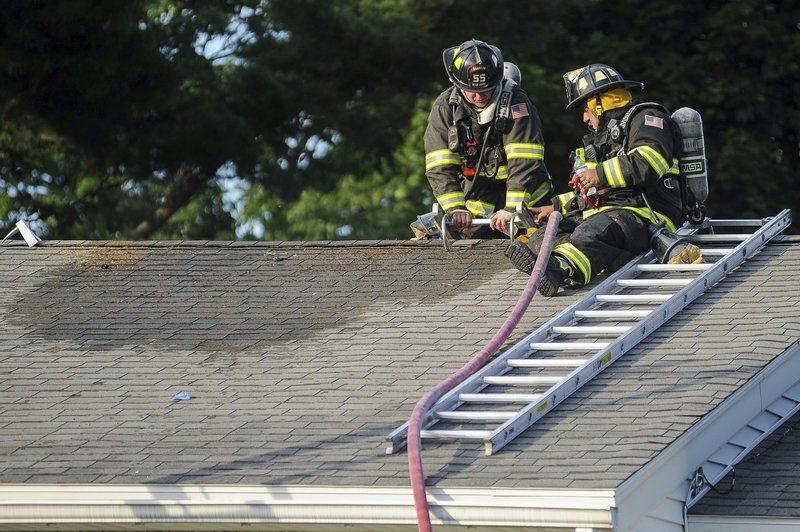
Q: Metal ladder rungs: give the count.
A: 14